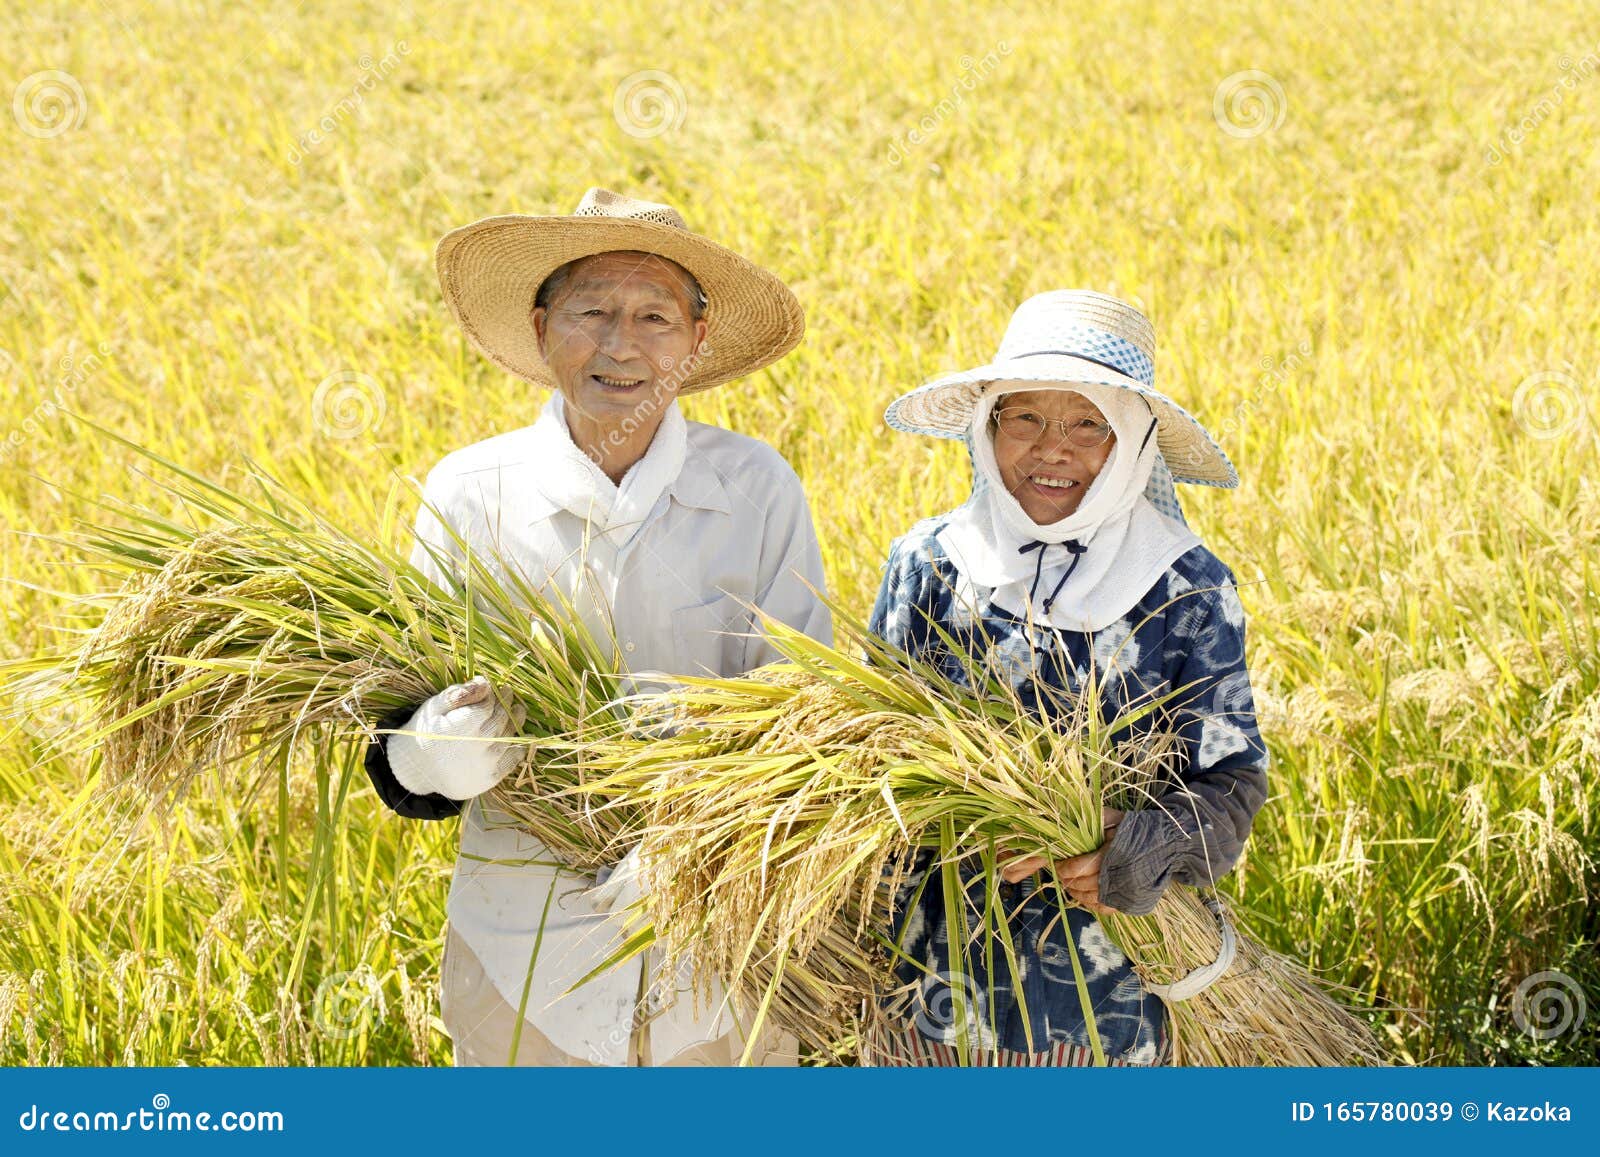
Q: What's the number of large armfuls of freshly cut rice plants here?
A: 2